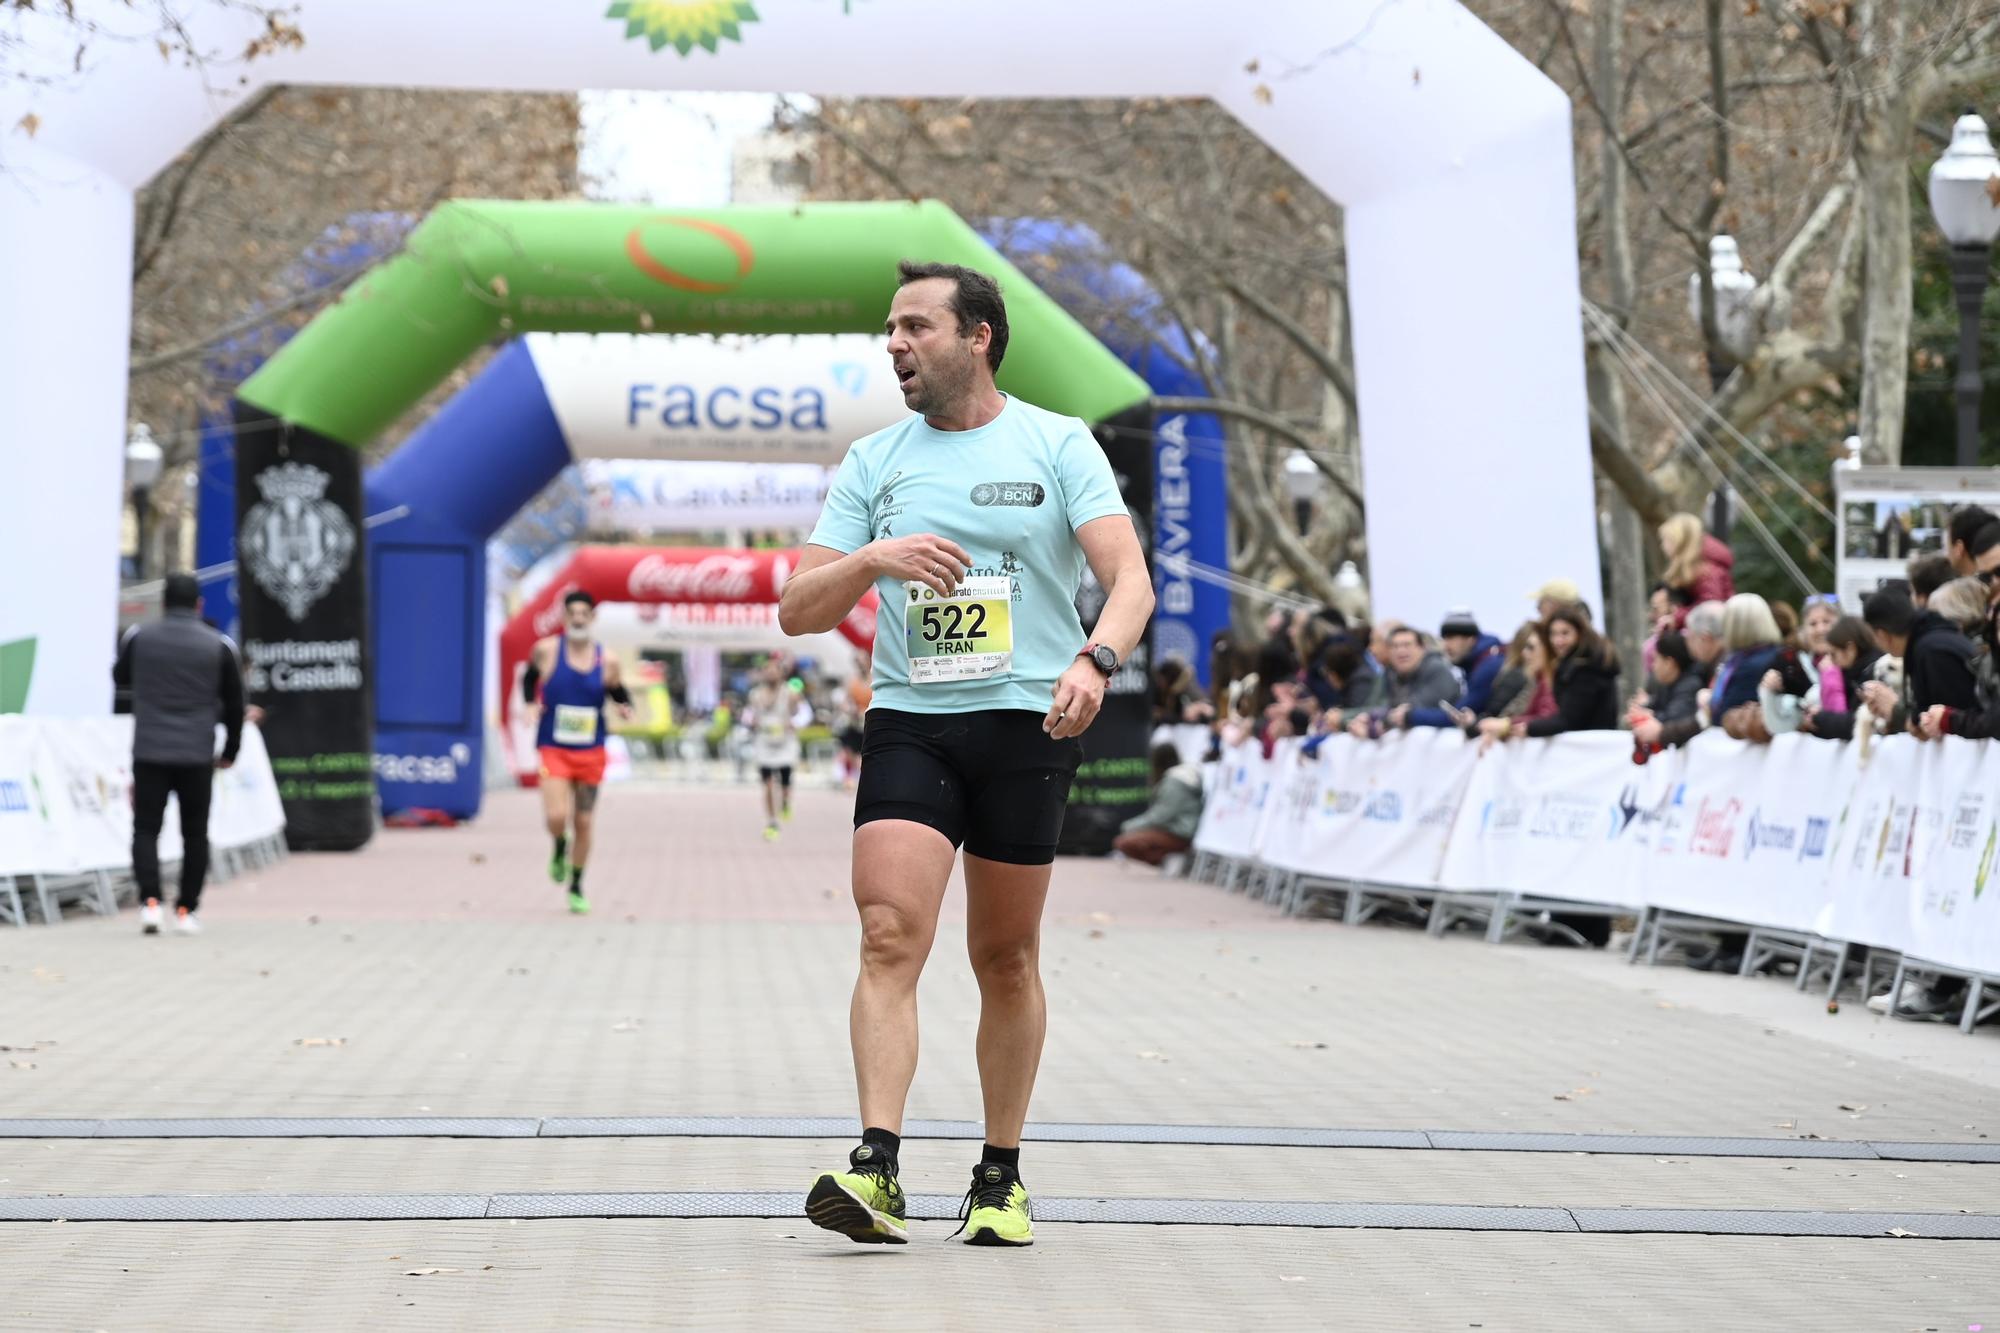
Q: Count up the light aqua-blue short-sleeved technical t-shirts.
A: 1